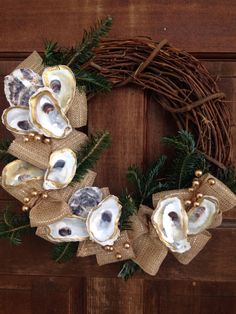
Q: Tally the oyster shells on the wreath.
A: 11